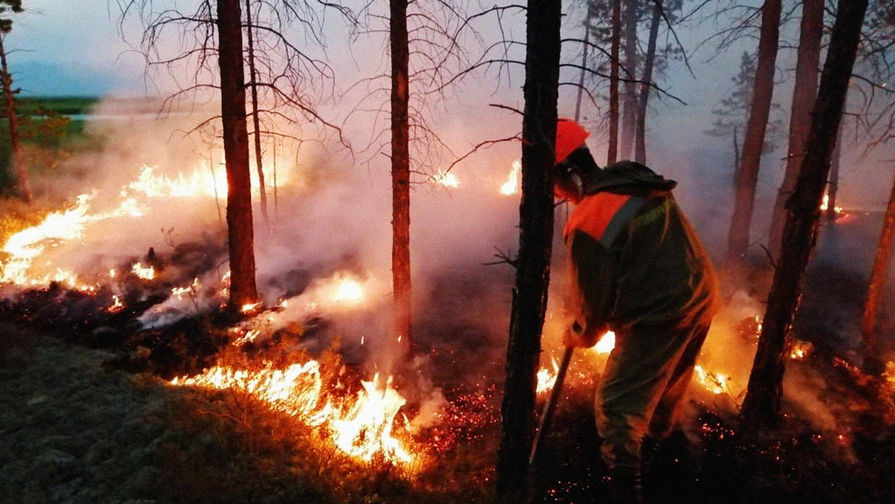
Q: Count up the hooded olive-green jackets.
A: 1